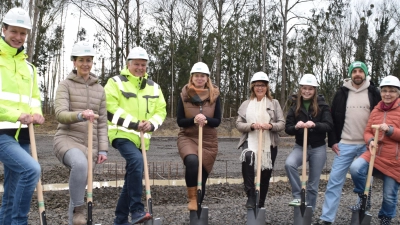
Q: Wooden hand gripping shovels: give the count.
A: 7